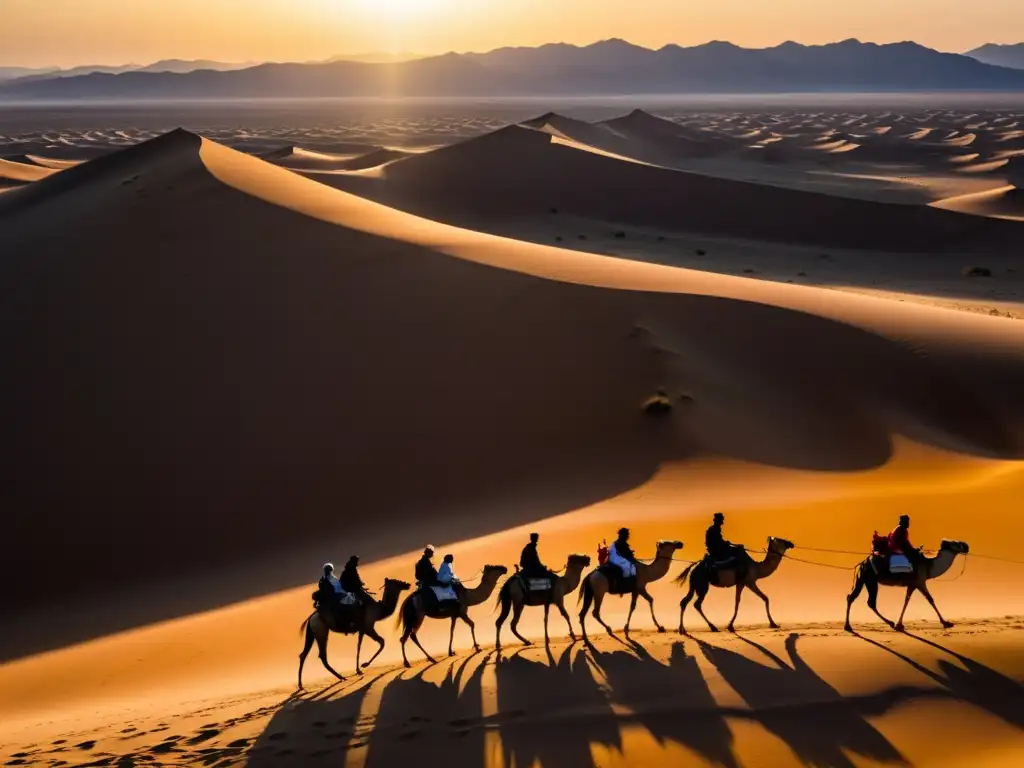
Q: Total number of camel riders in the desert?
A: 8